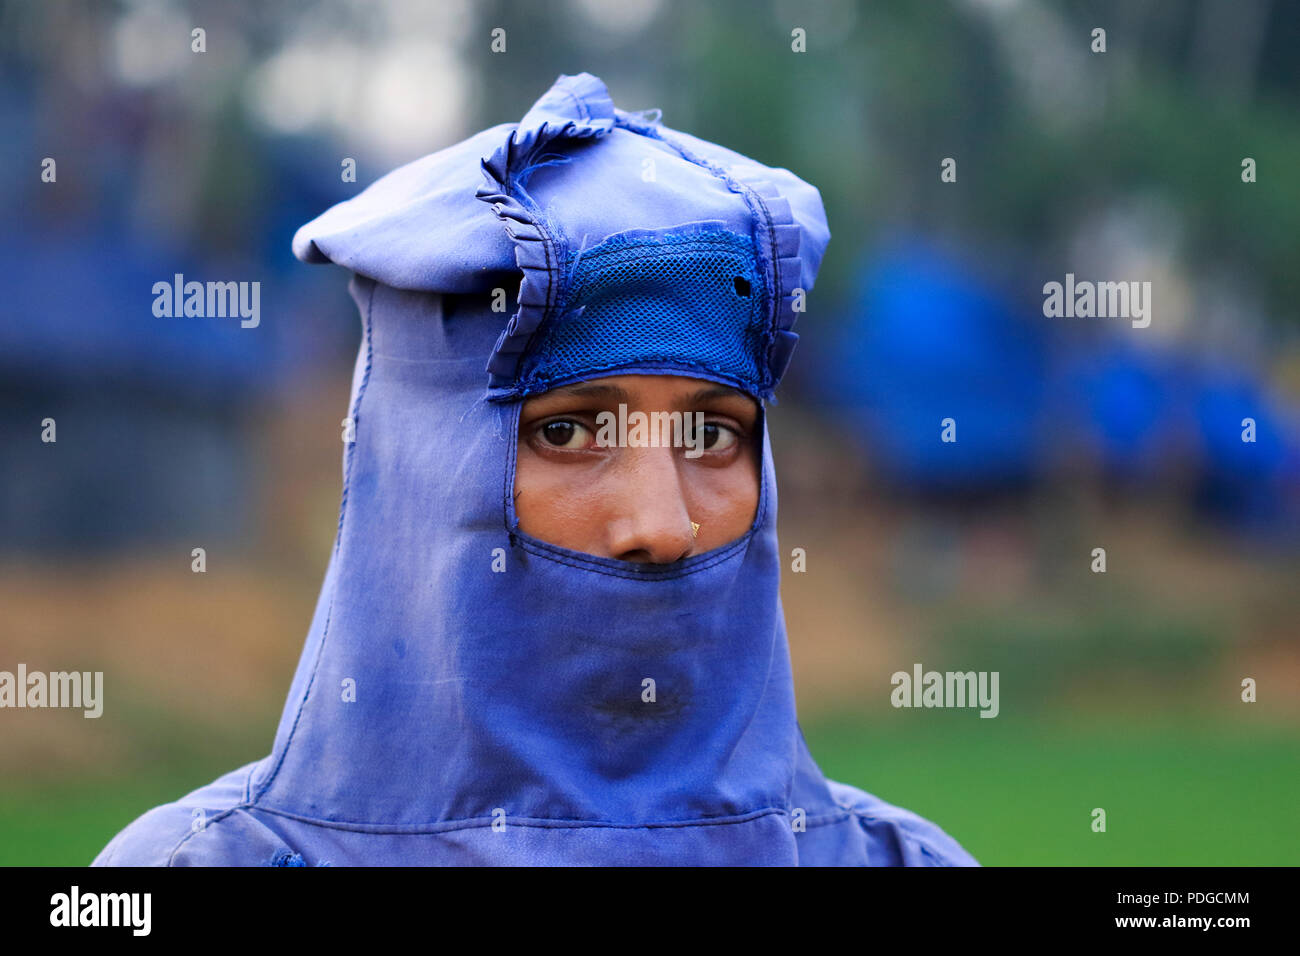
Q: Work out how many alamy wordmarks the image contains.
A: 6